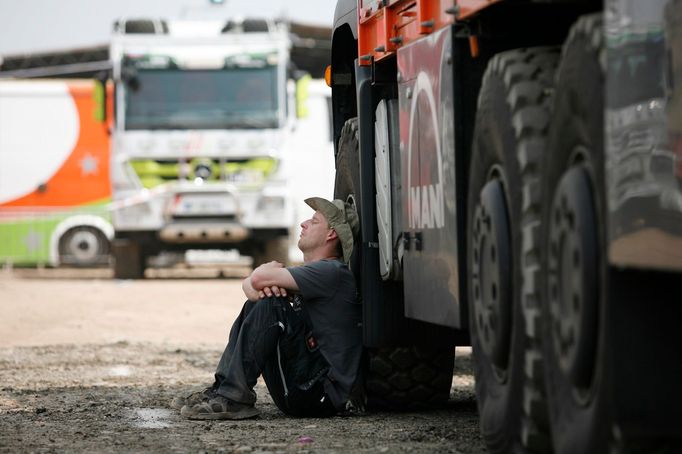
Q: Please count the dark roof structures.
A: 1